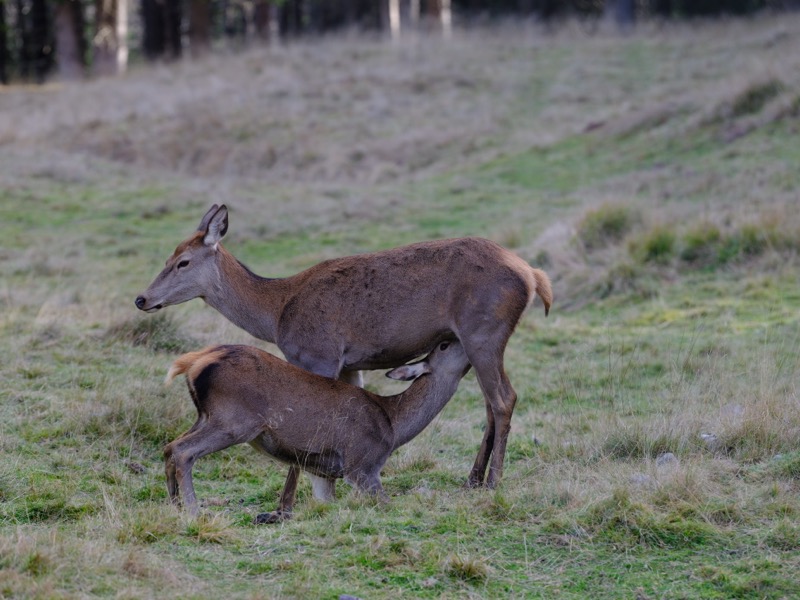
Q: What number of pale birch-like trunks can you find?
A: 3